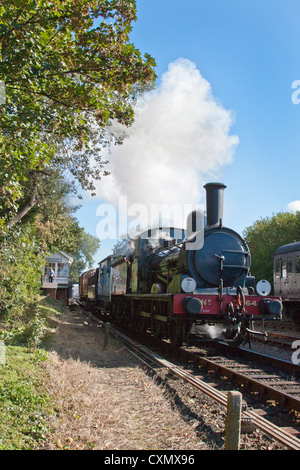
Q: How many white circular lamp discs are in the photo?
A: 2